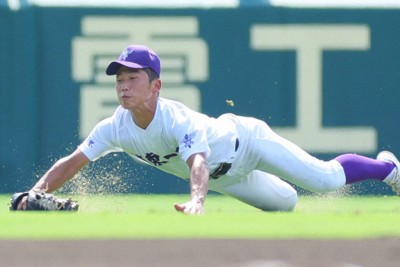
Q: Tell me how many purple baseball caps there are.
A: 1